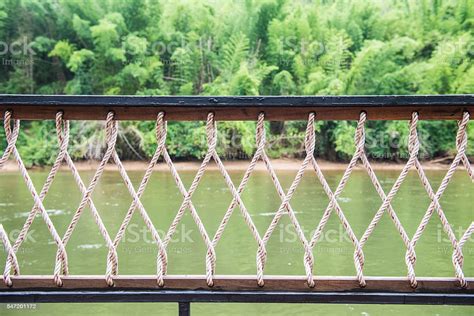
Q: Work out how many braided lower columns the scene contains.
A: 10